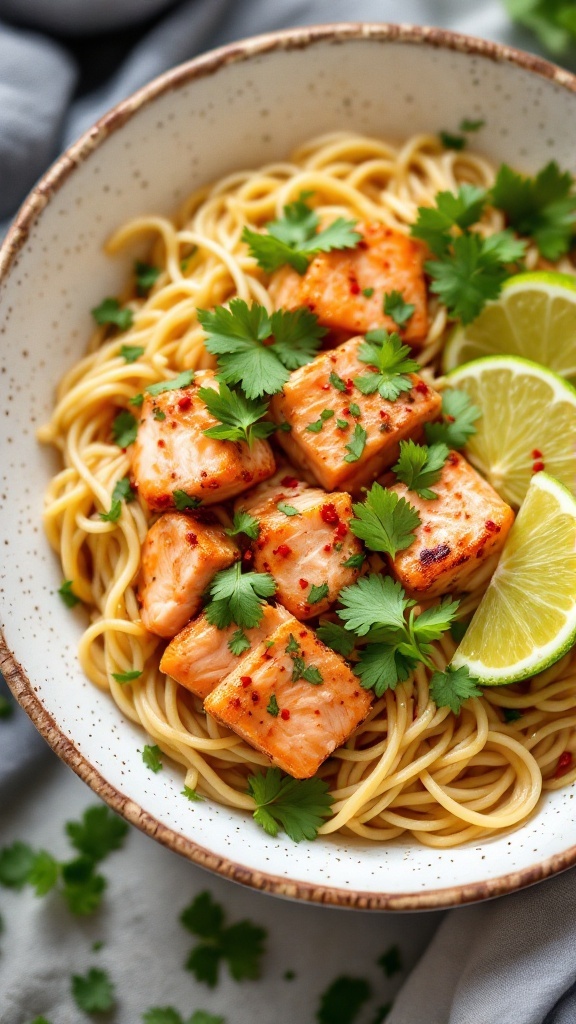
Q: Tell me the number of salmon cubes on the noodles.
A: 8